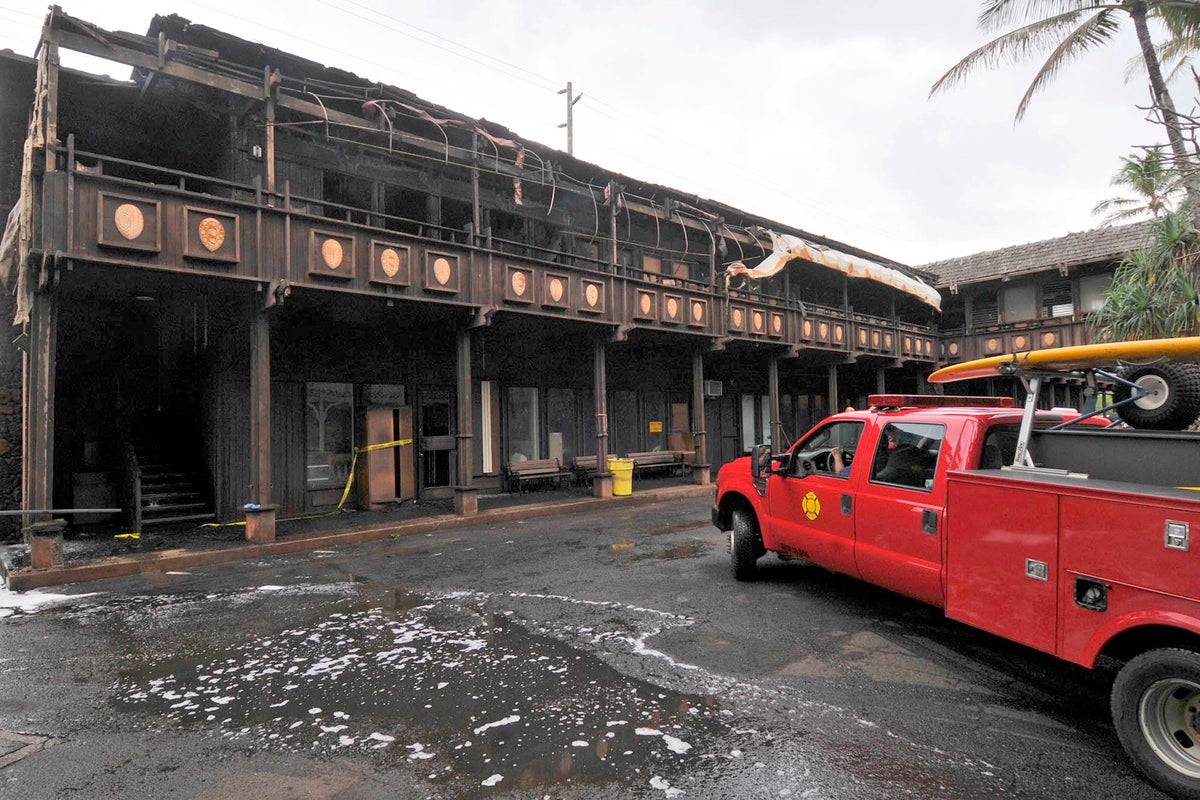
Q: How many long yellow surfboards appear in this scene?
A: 1